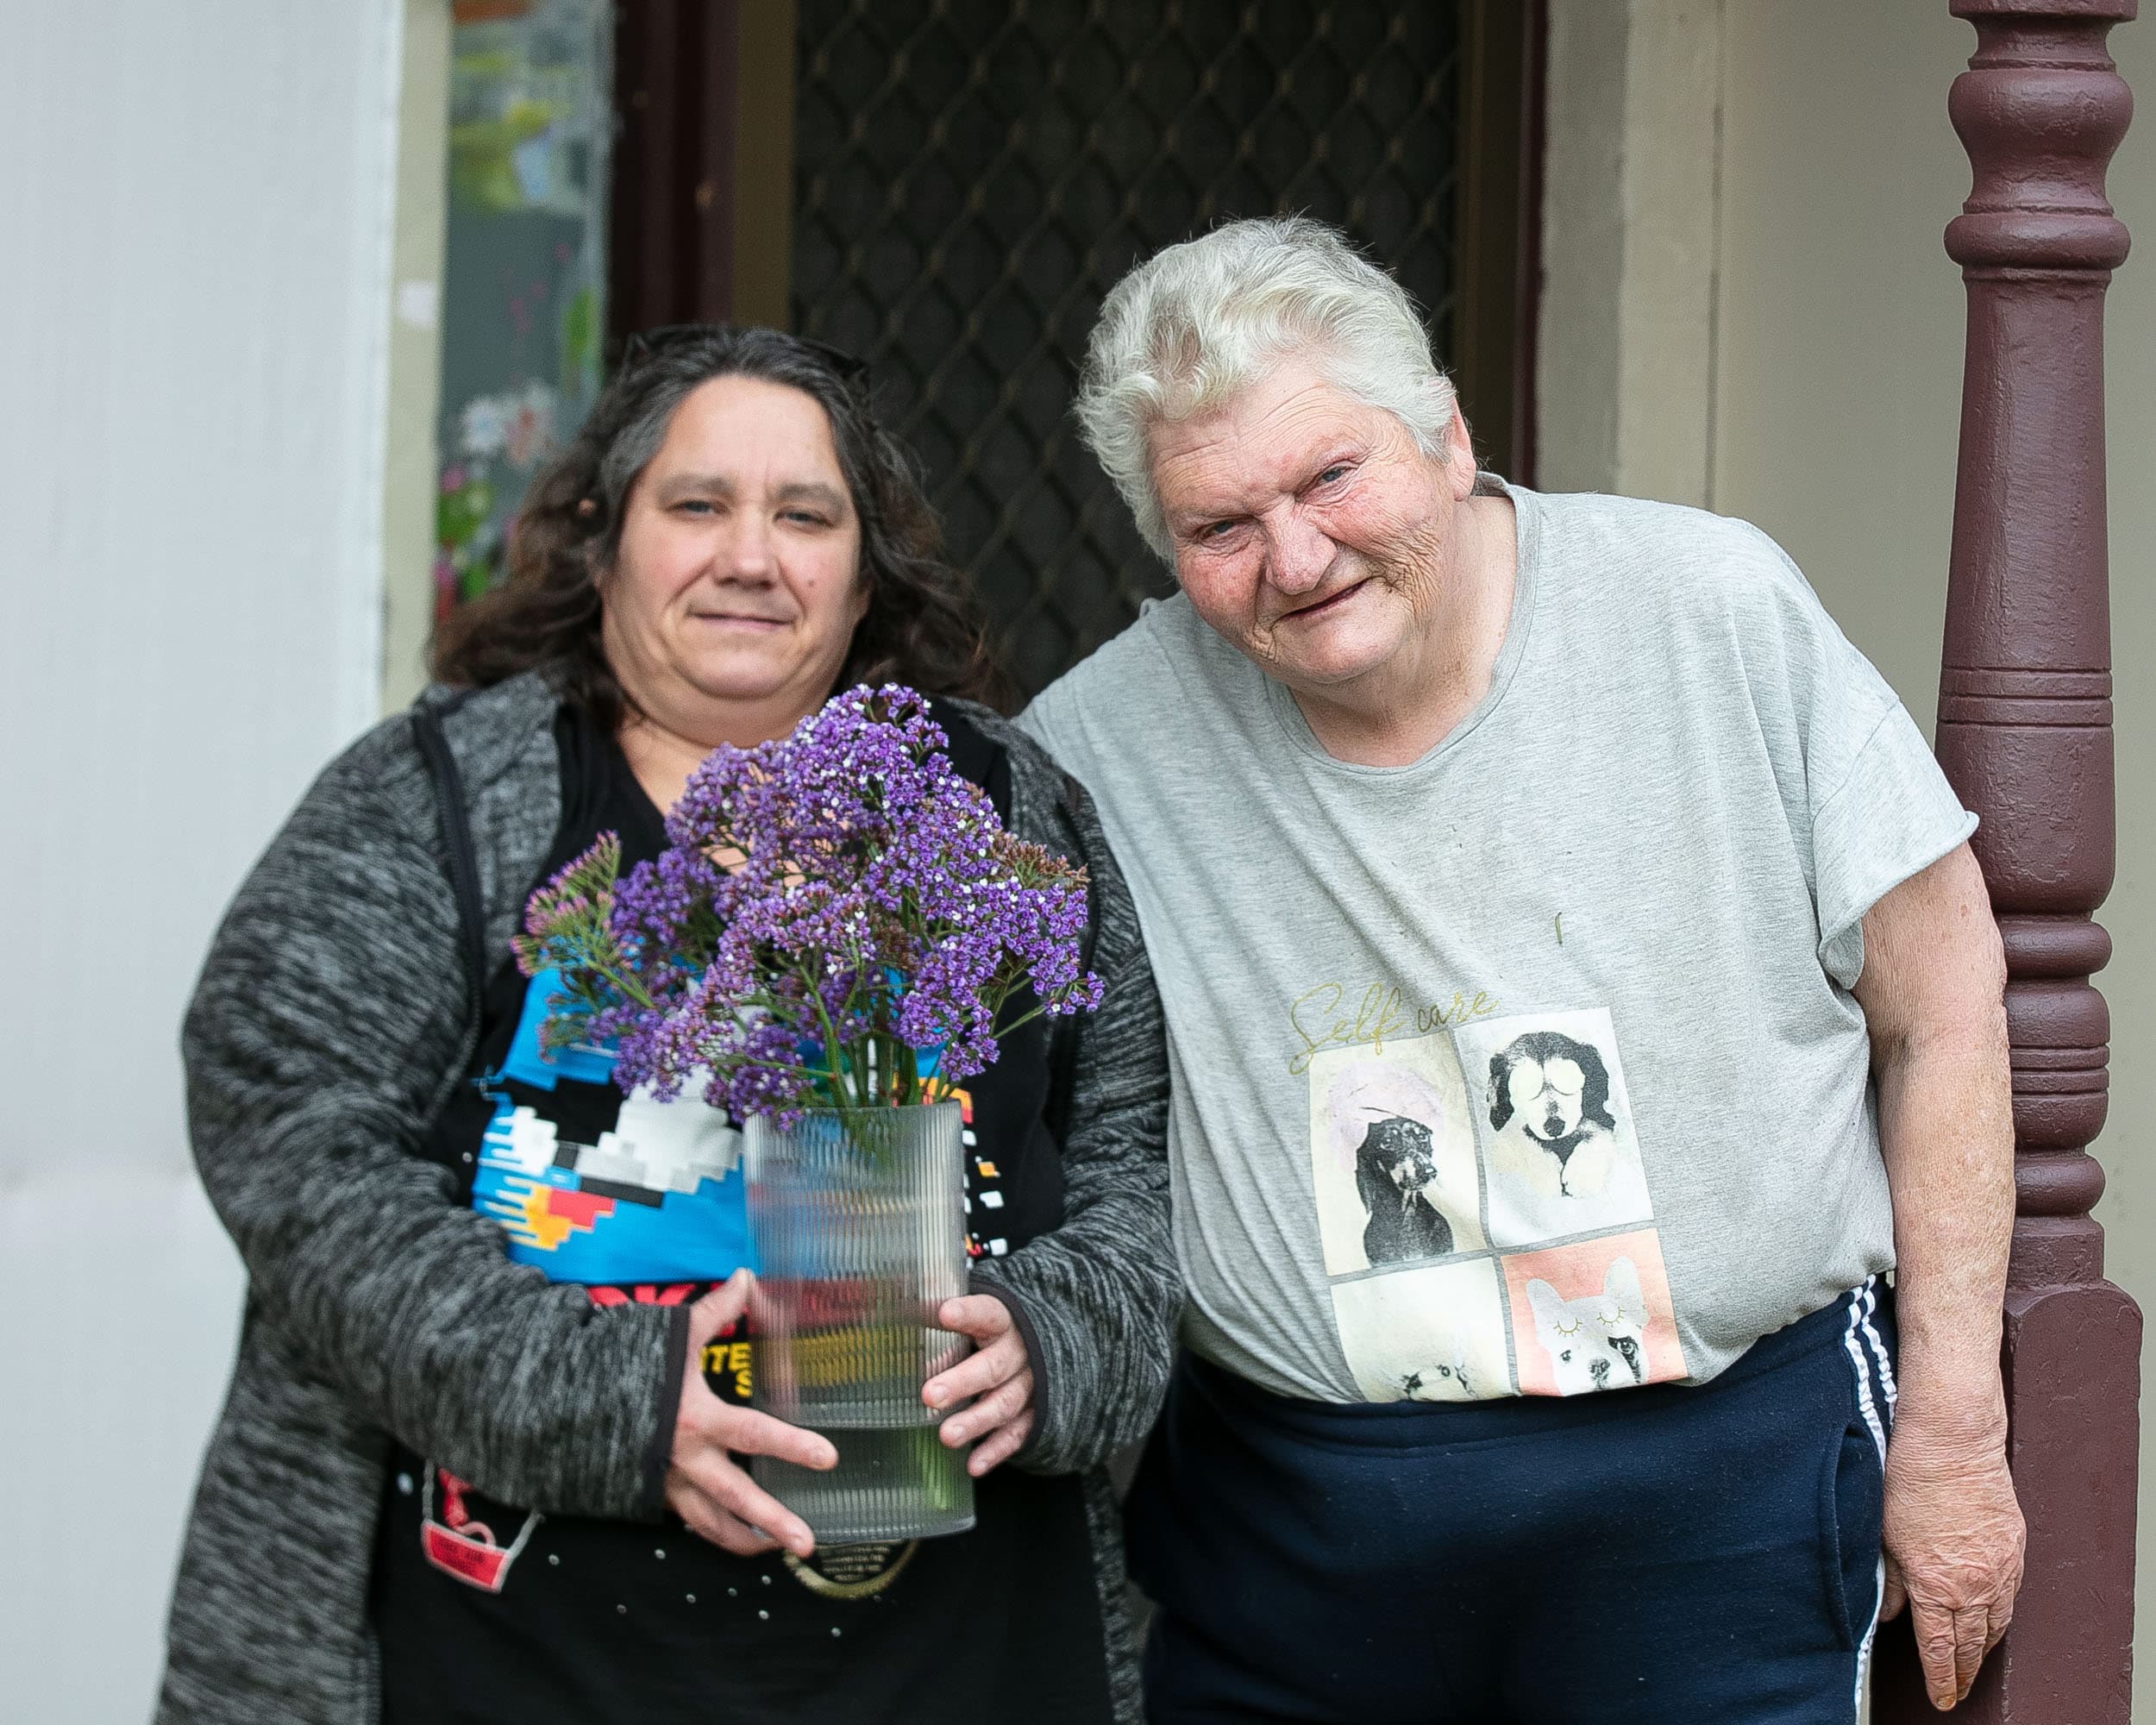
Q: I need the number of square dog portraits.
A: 4